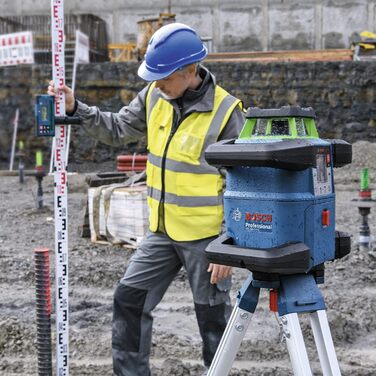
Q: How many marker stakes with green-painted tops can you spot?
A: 3